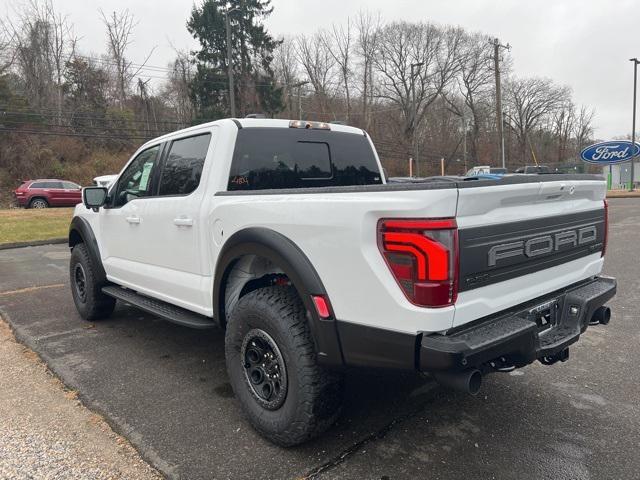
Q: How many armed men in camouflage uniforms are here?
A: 0